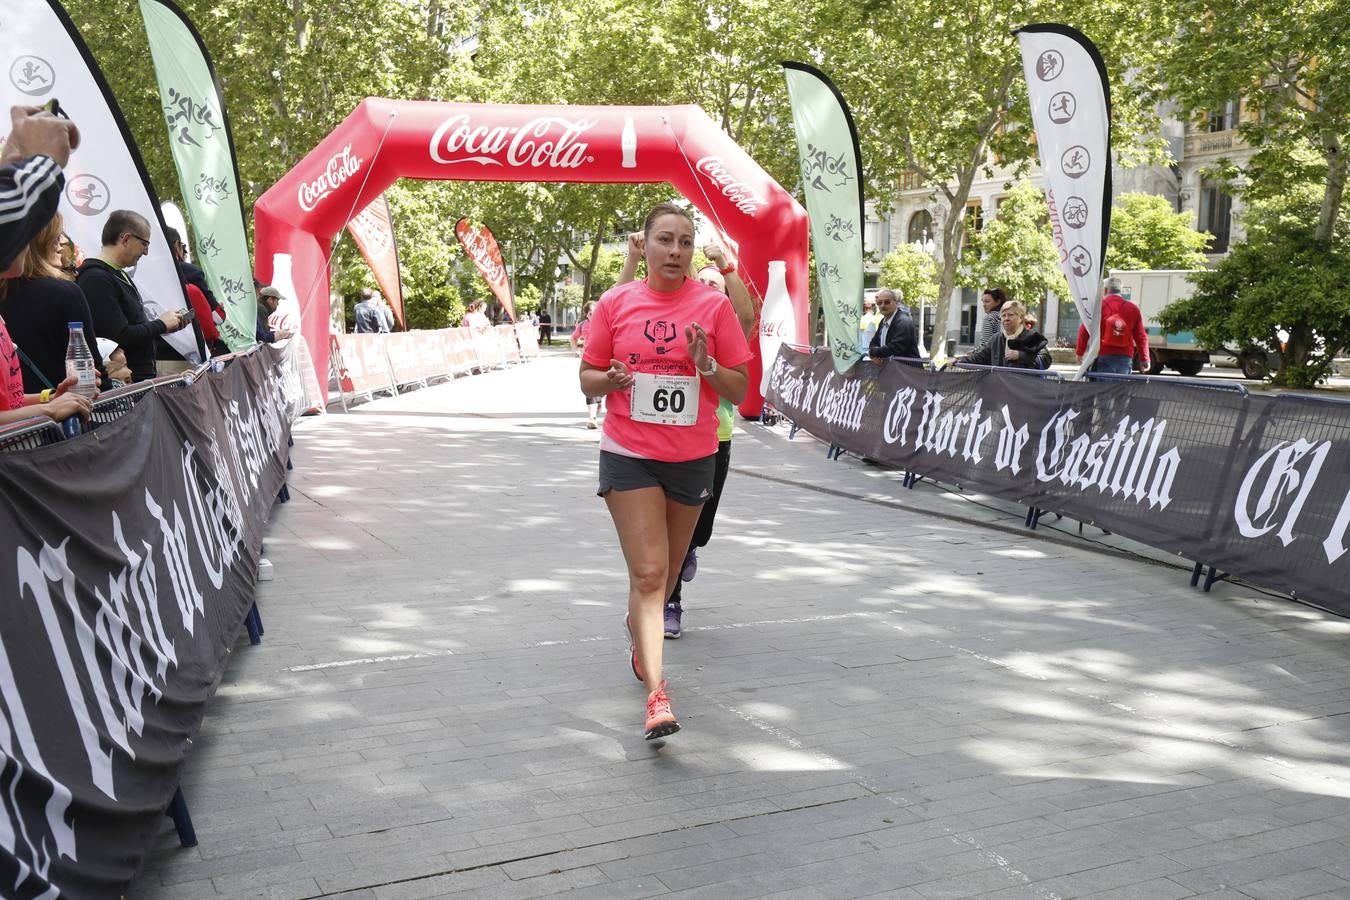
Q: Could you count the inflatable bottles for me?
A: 2